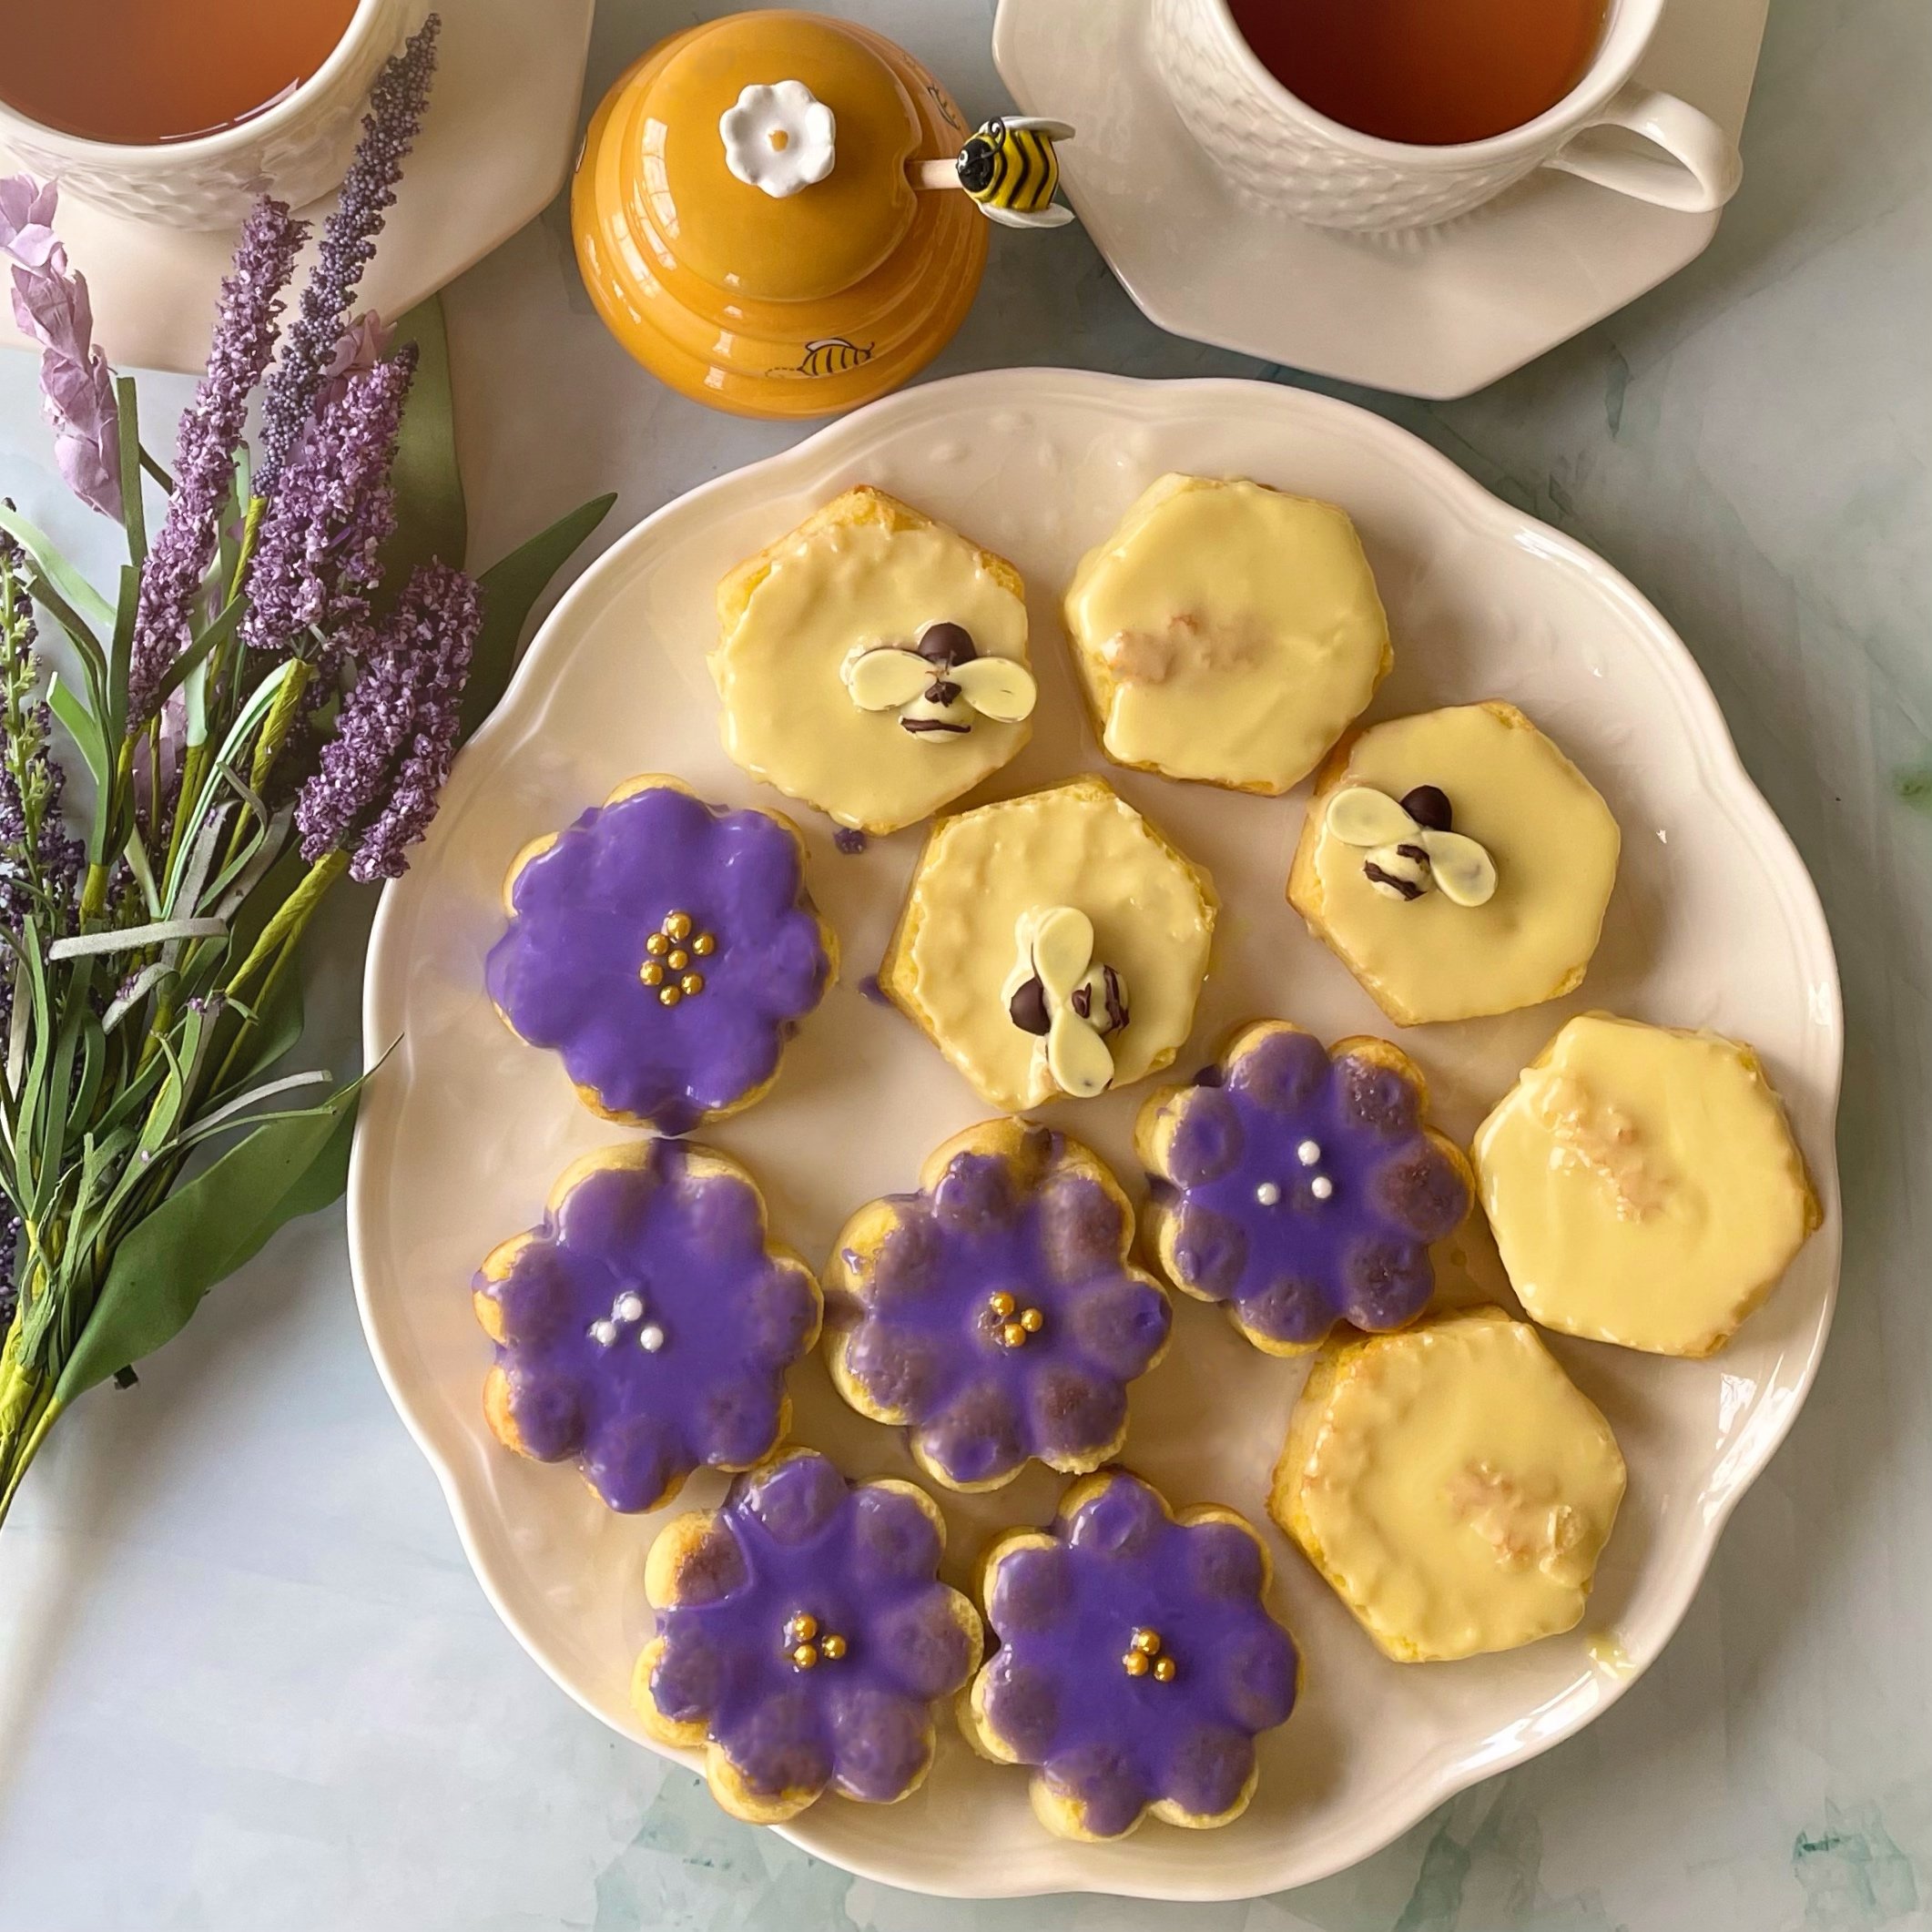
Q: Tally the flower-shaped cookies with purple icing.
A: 6